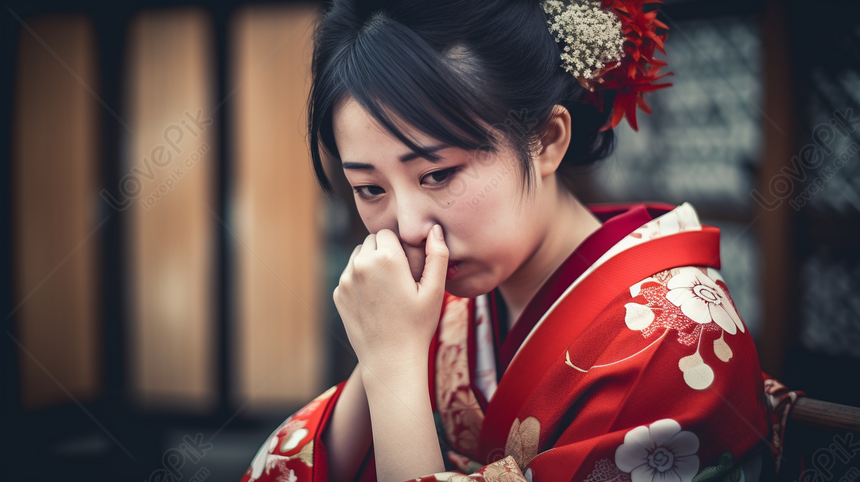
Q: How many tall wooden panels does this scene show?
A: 3